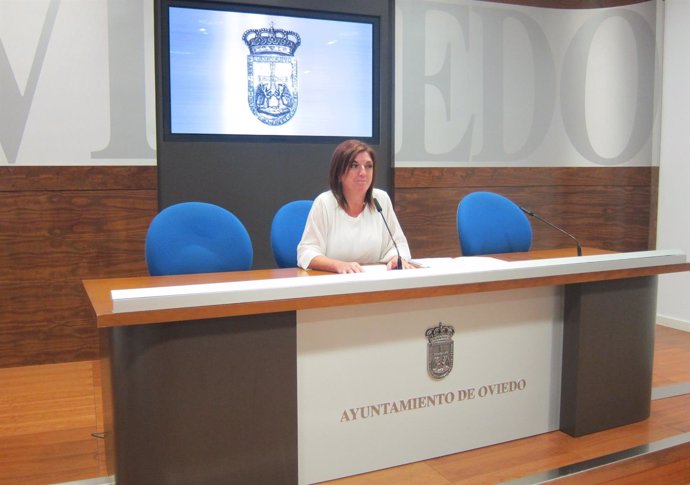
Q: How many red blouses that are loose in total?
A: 0